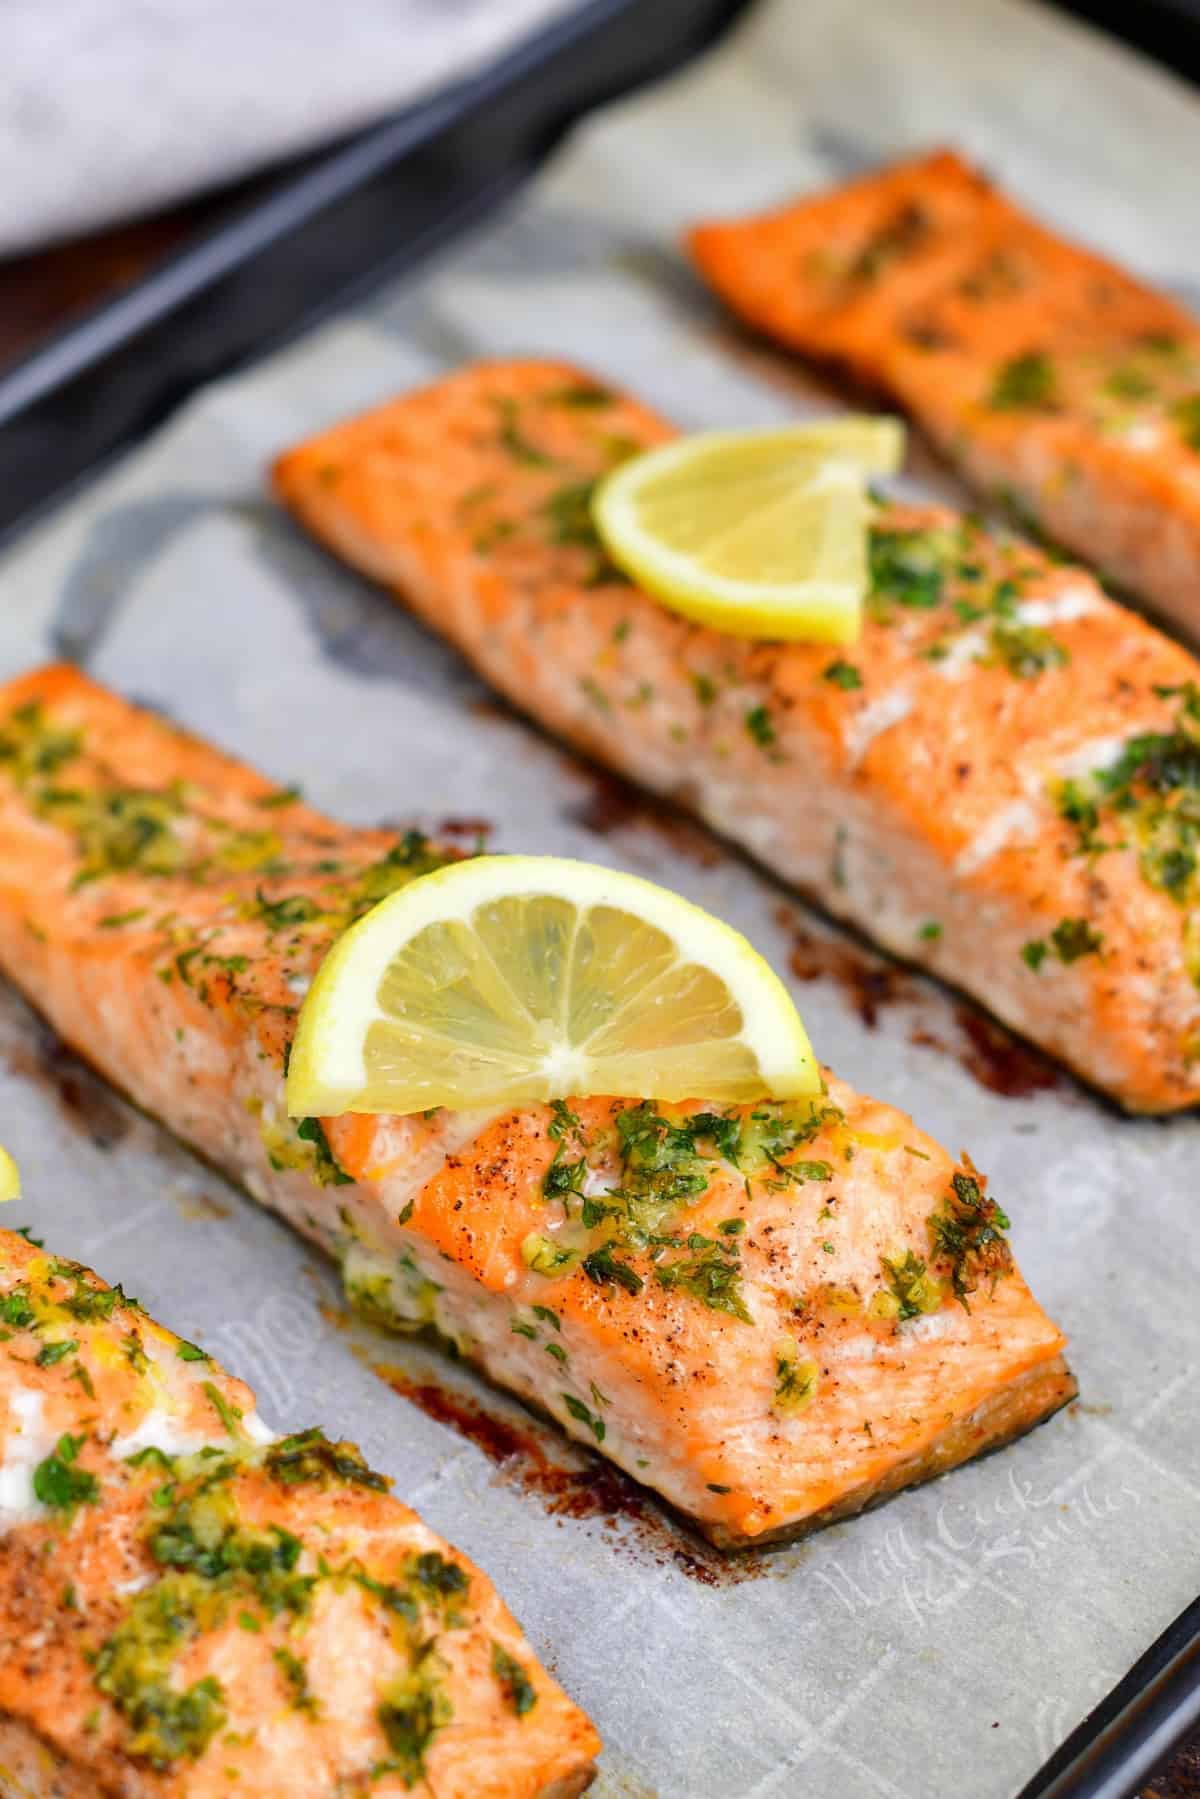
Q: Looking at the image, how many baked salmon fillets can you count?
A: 4